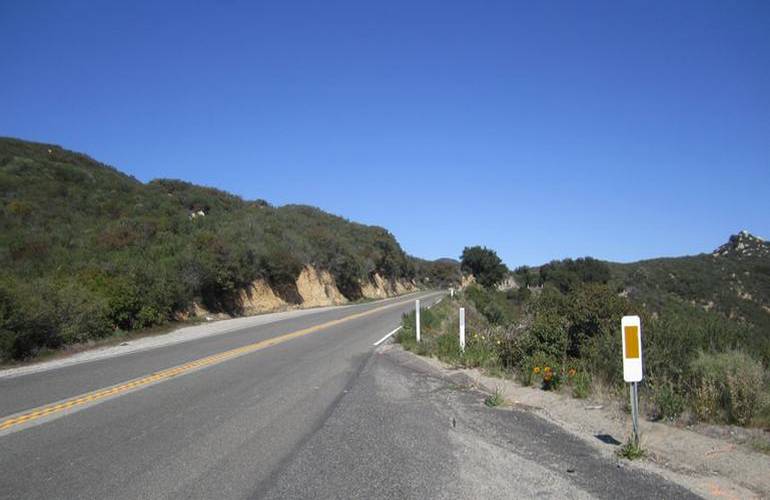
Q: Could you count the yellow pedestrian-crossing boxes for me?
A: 0